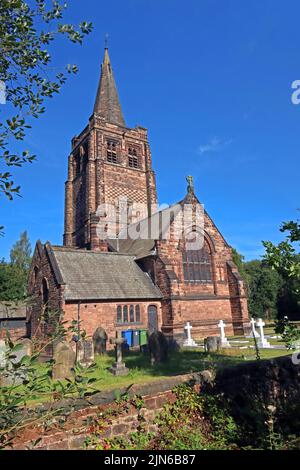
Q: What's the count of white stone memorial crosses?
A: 4